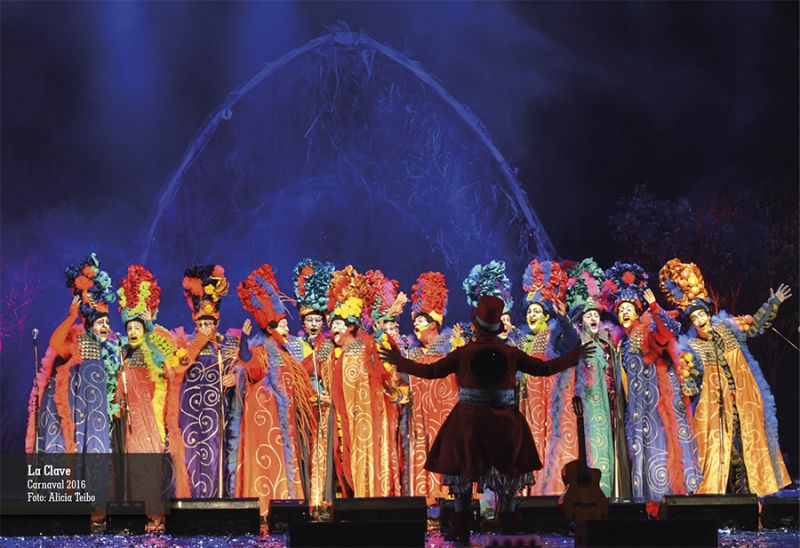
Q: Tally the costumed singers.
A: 13